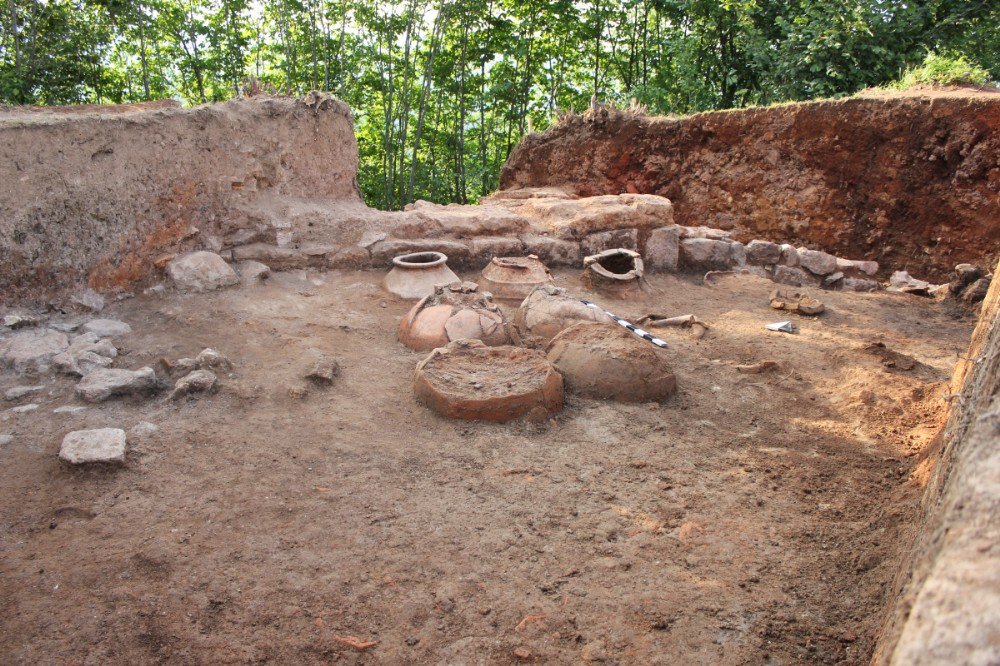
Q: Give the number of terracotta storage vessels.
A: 7